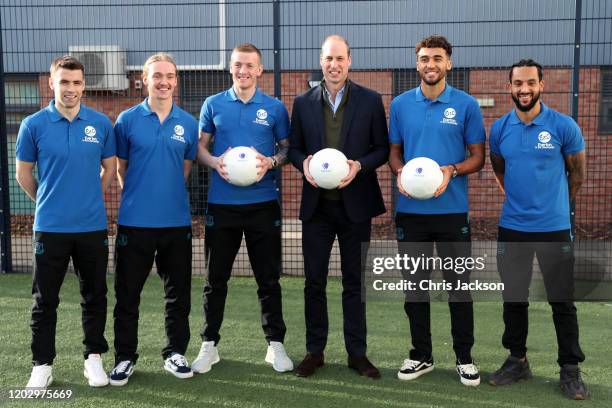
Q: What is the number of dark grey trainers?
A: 2